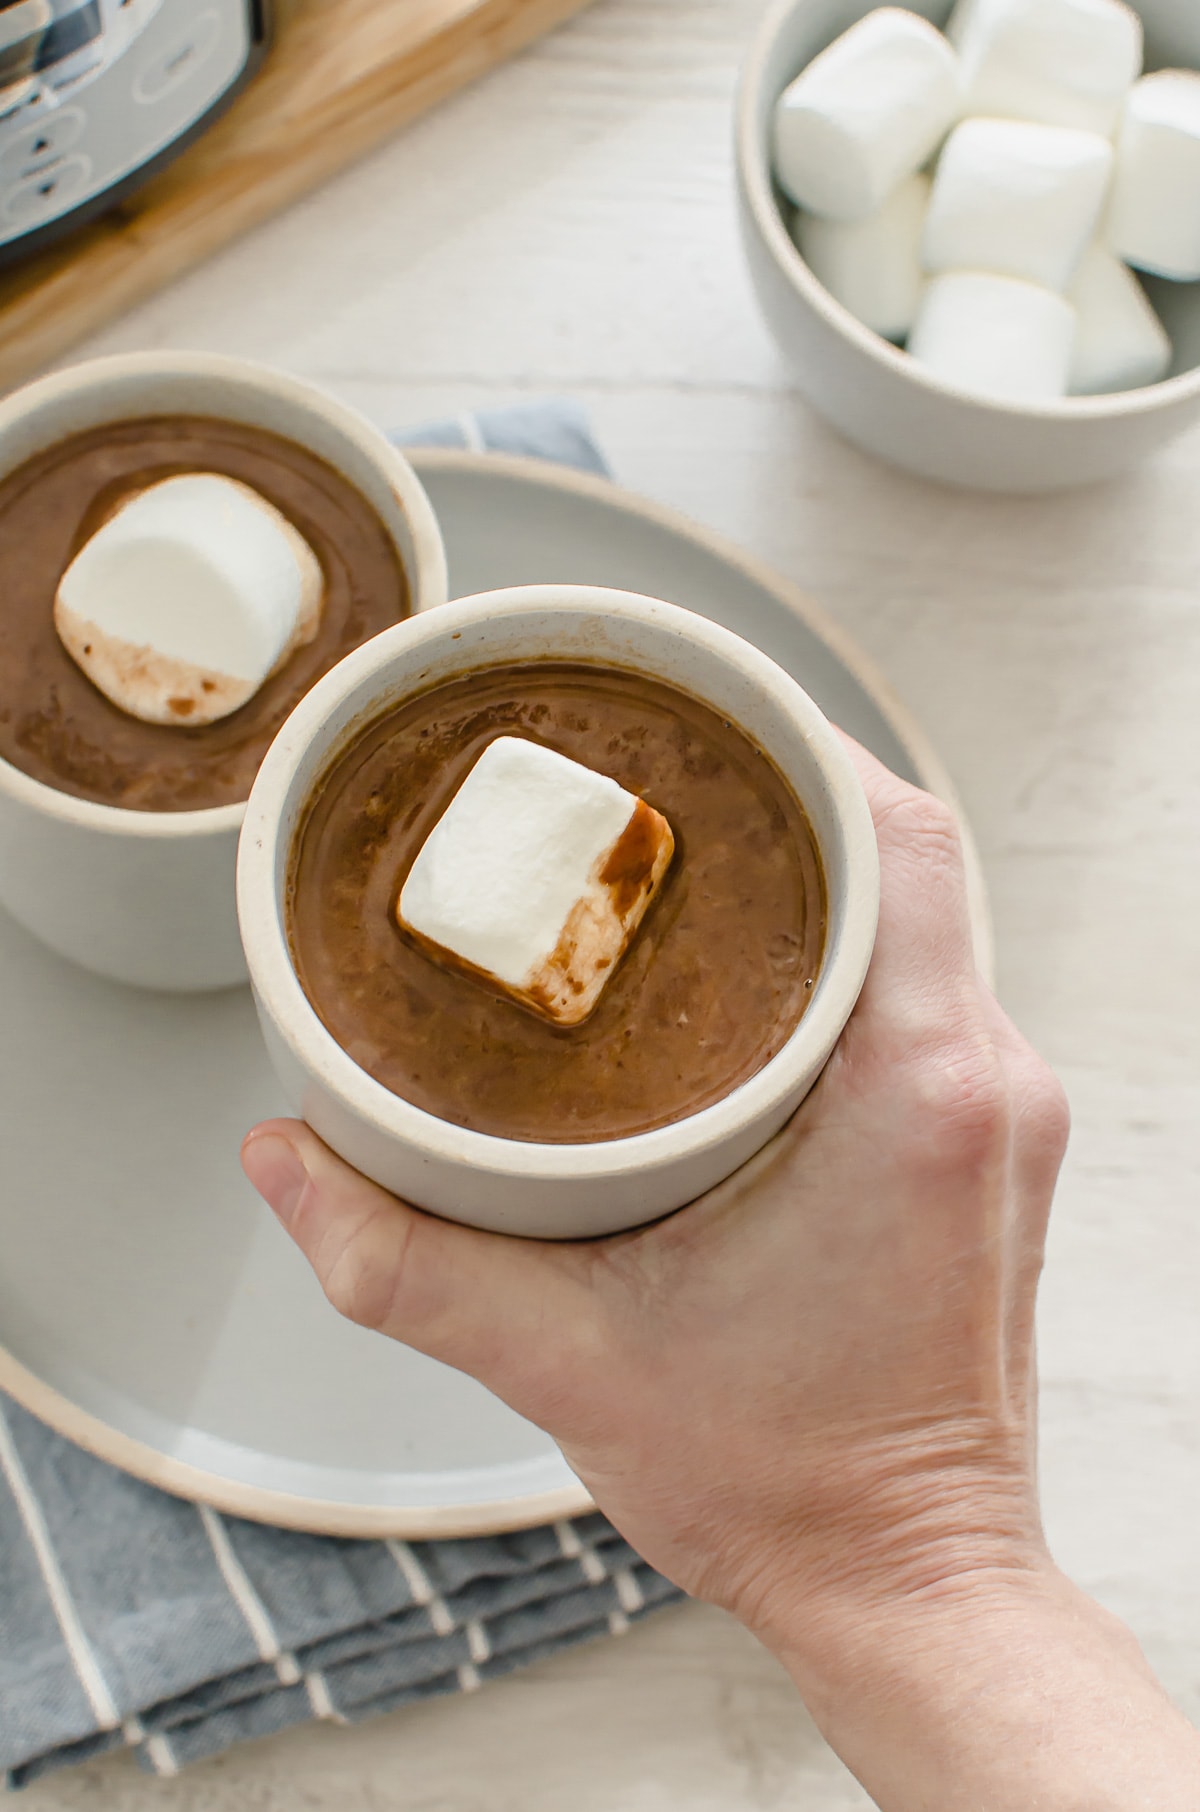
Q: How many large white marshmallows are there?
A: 9